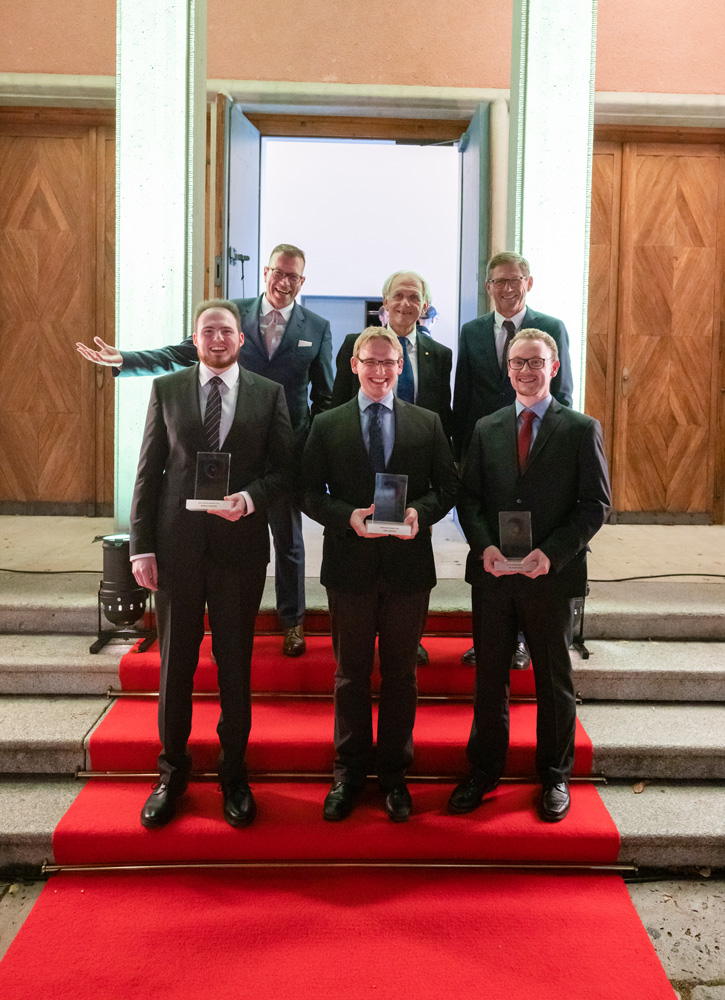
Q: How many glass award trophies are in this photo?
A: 3